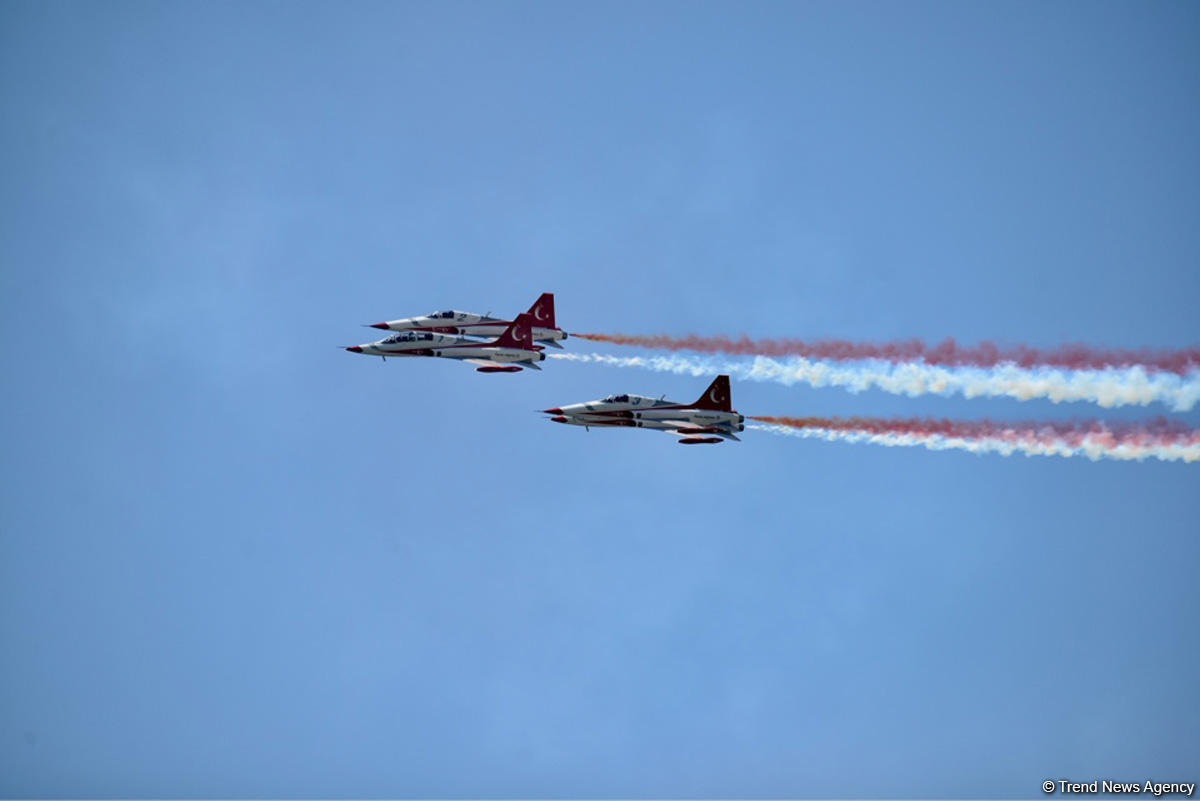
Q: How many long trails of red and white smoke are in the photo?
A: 4